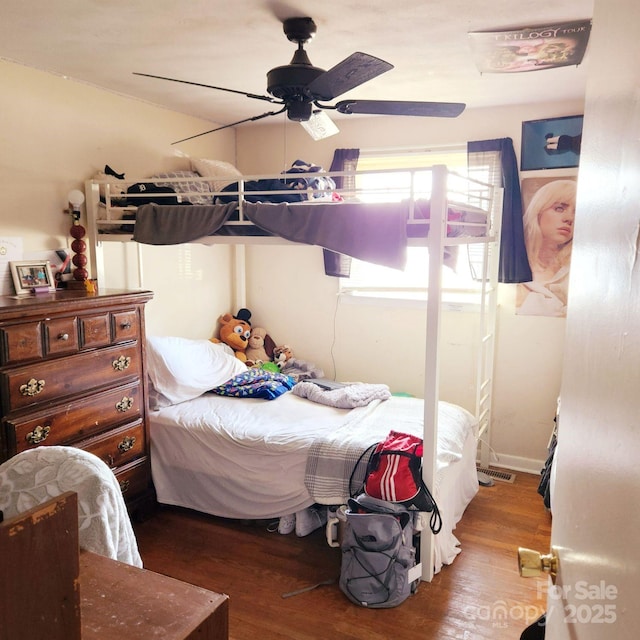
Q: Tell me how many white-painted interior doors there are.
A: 1